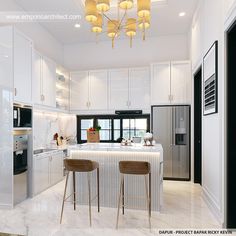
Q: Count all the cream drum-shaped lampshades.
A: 8